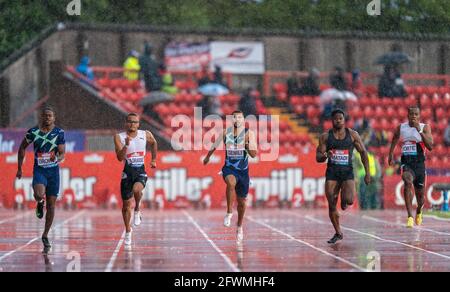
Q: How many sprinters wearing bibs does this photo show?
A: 5